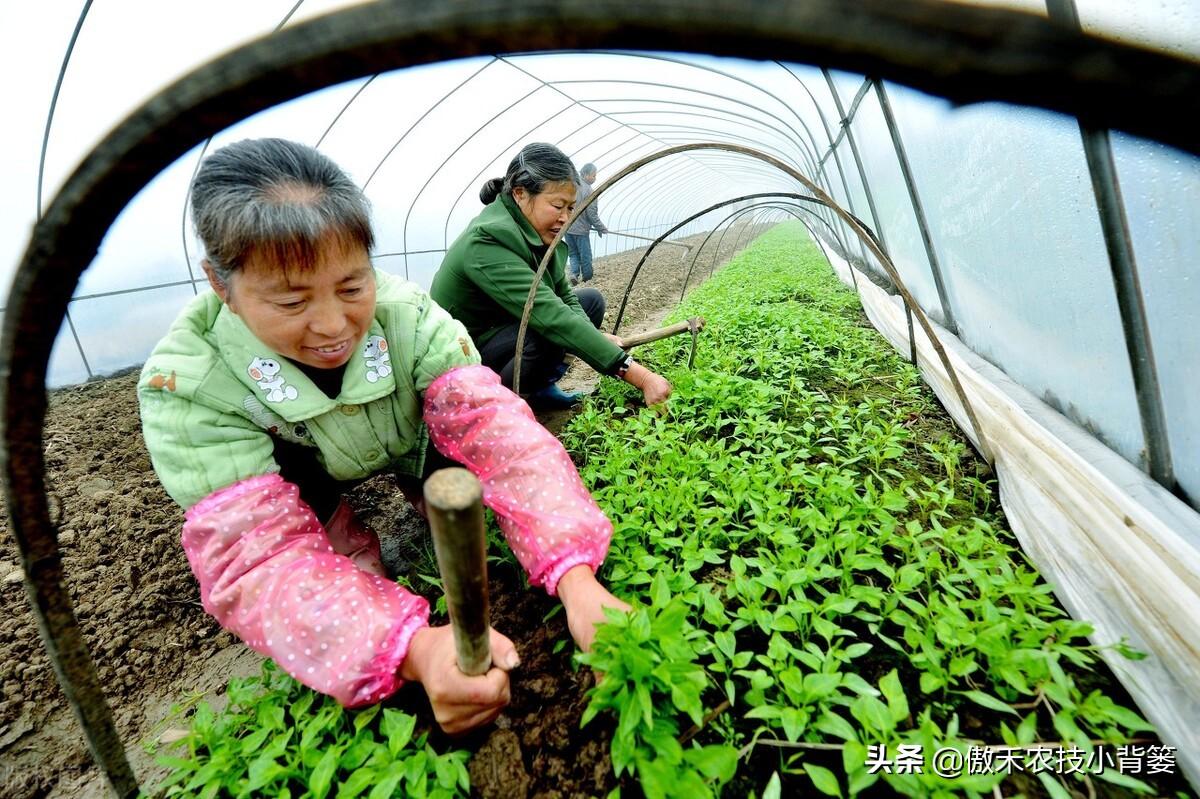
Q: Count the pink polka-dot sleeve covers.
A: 2